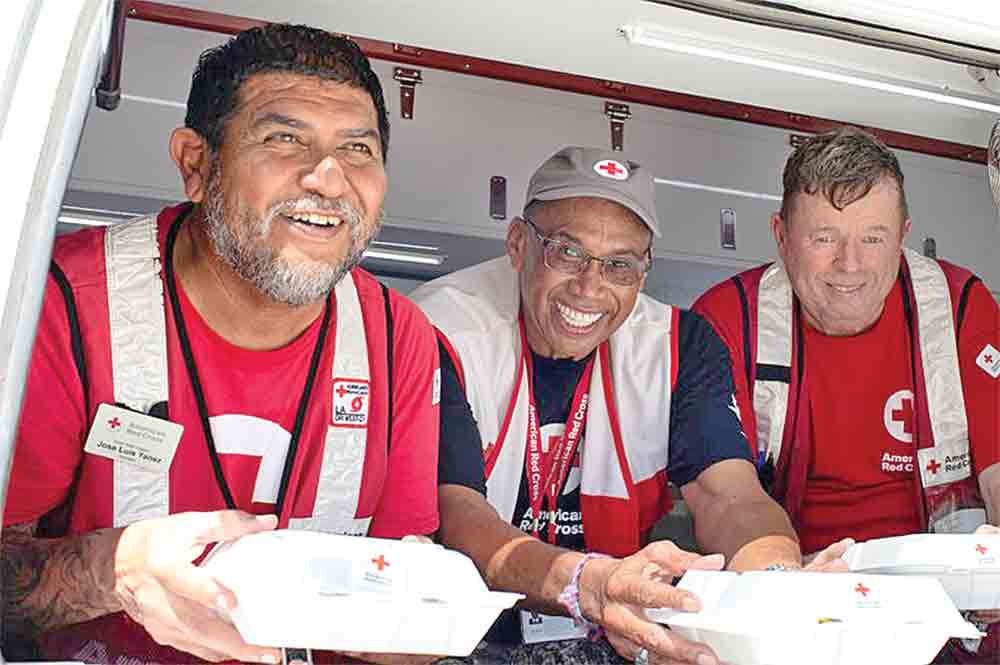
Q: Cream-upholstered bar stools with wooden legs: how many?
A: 0